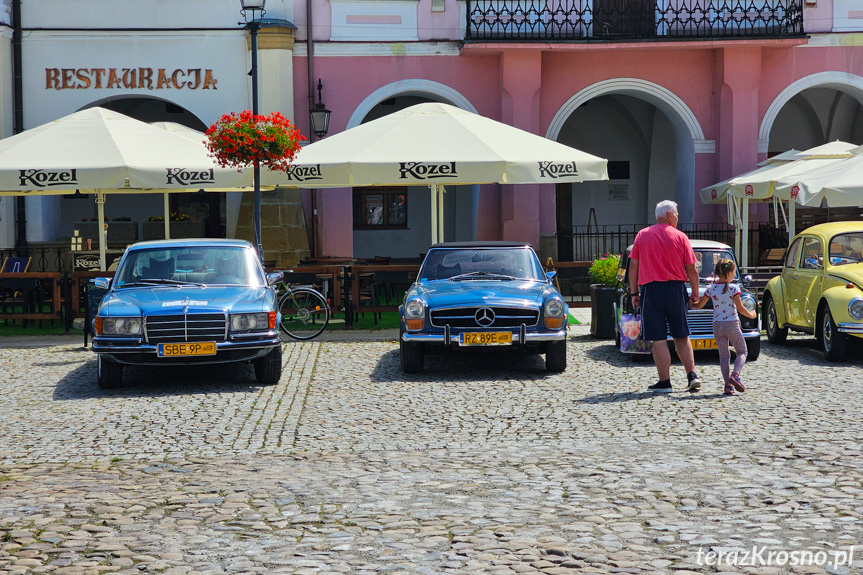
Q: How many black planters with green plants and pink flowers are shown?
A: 1